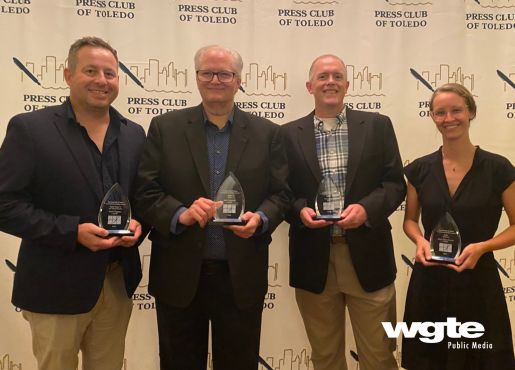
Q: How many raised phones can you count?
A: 0